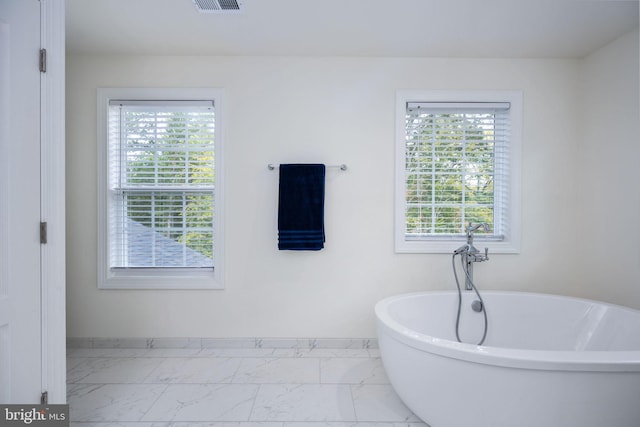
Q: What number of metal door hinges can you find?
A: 3